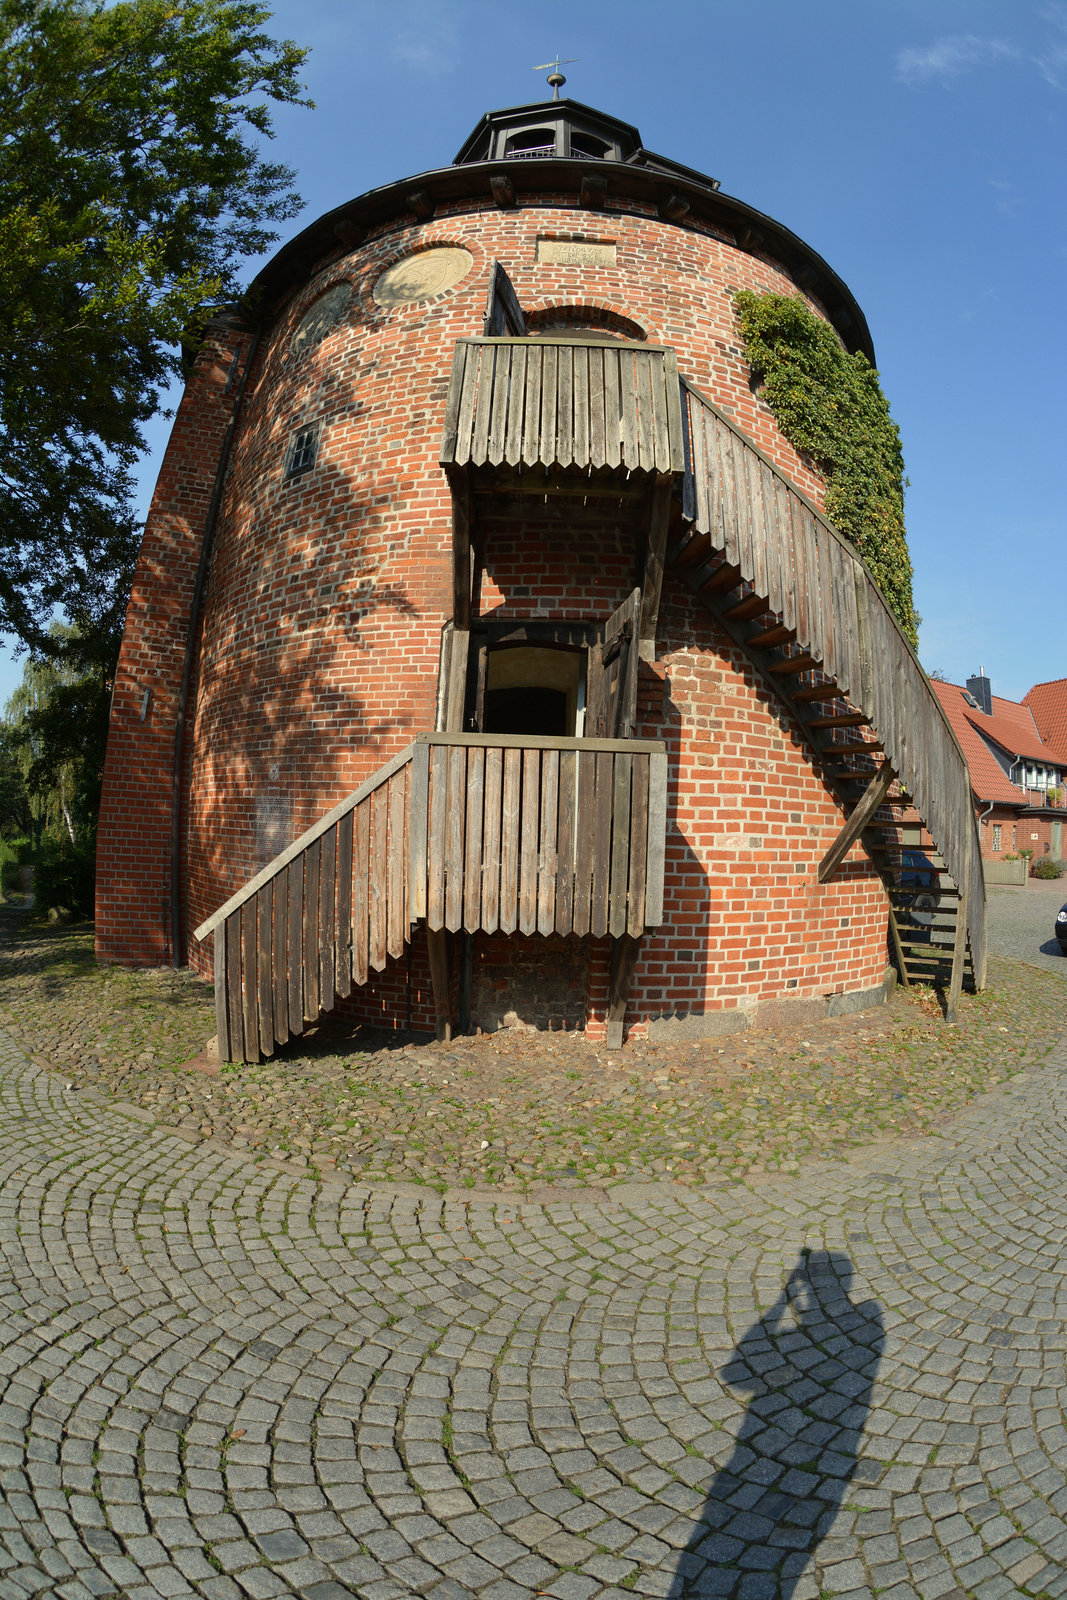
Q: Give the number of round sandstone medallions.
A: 2